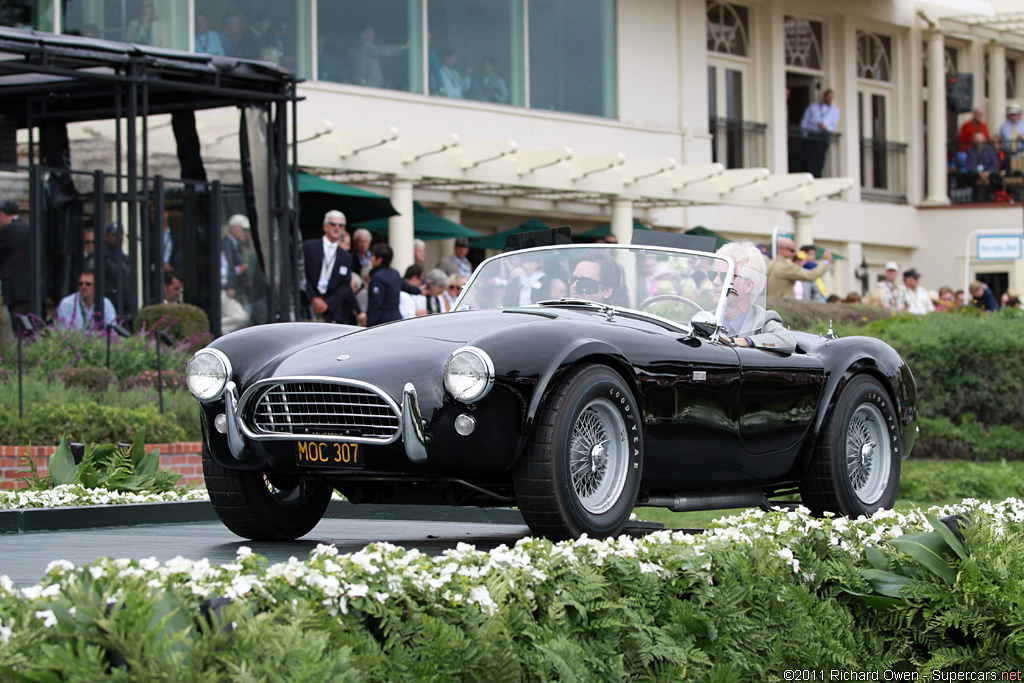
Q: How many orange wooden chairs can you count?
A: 0